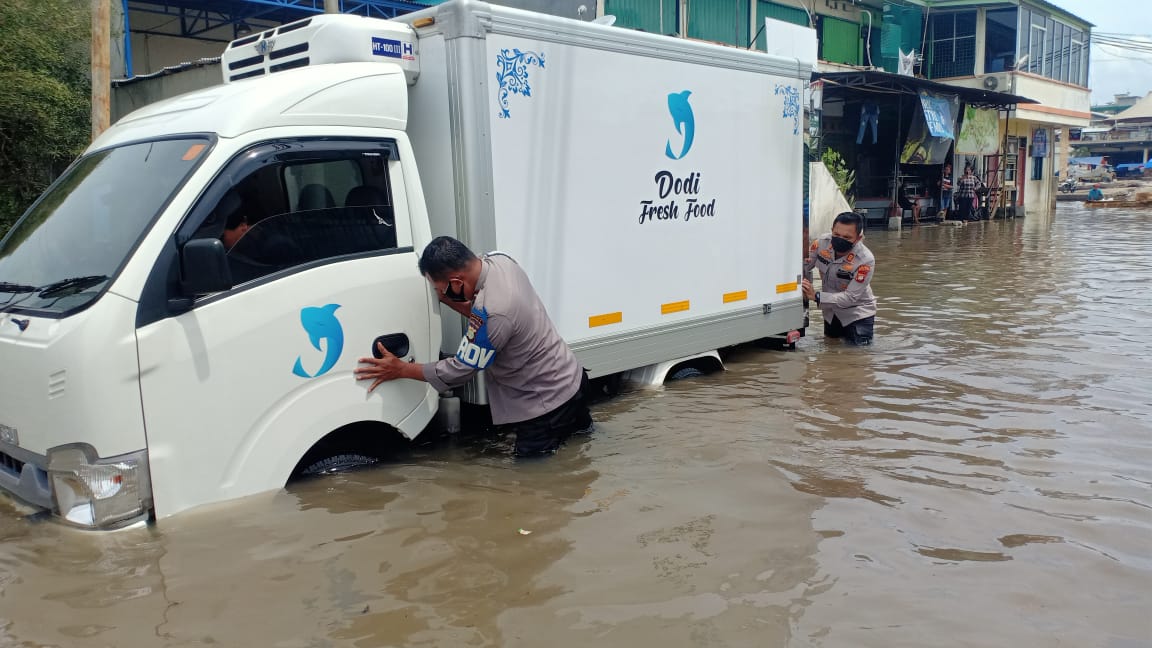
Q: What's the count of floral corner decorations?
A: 2